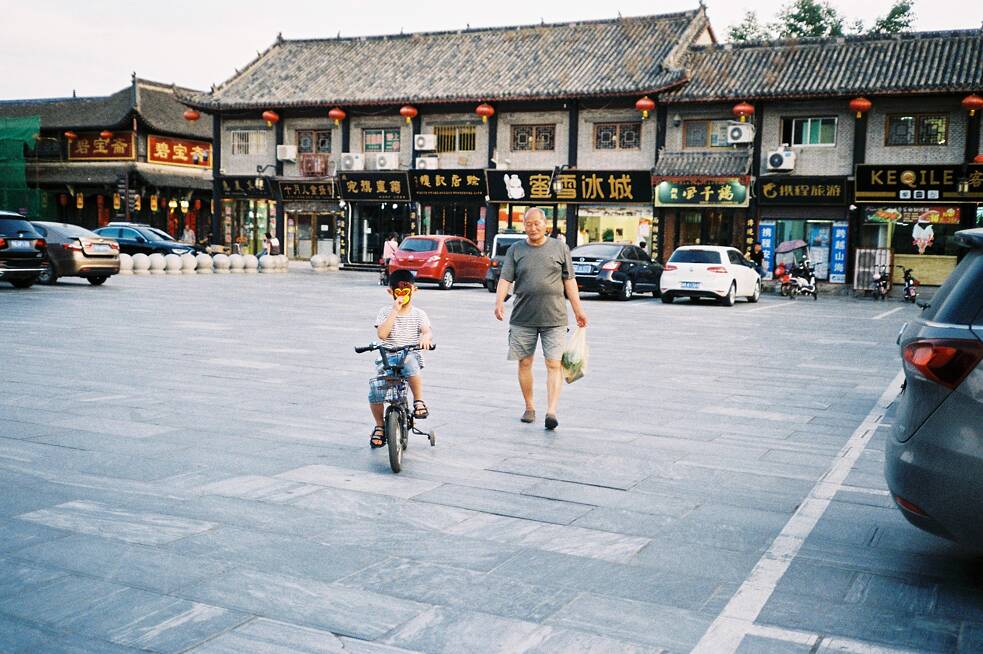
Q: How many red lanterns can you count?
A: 11